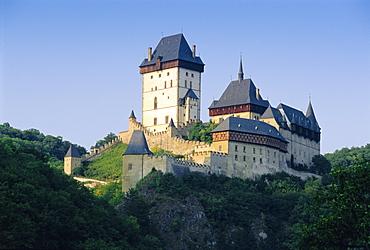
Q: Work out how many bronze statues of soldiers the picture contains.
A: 0